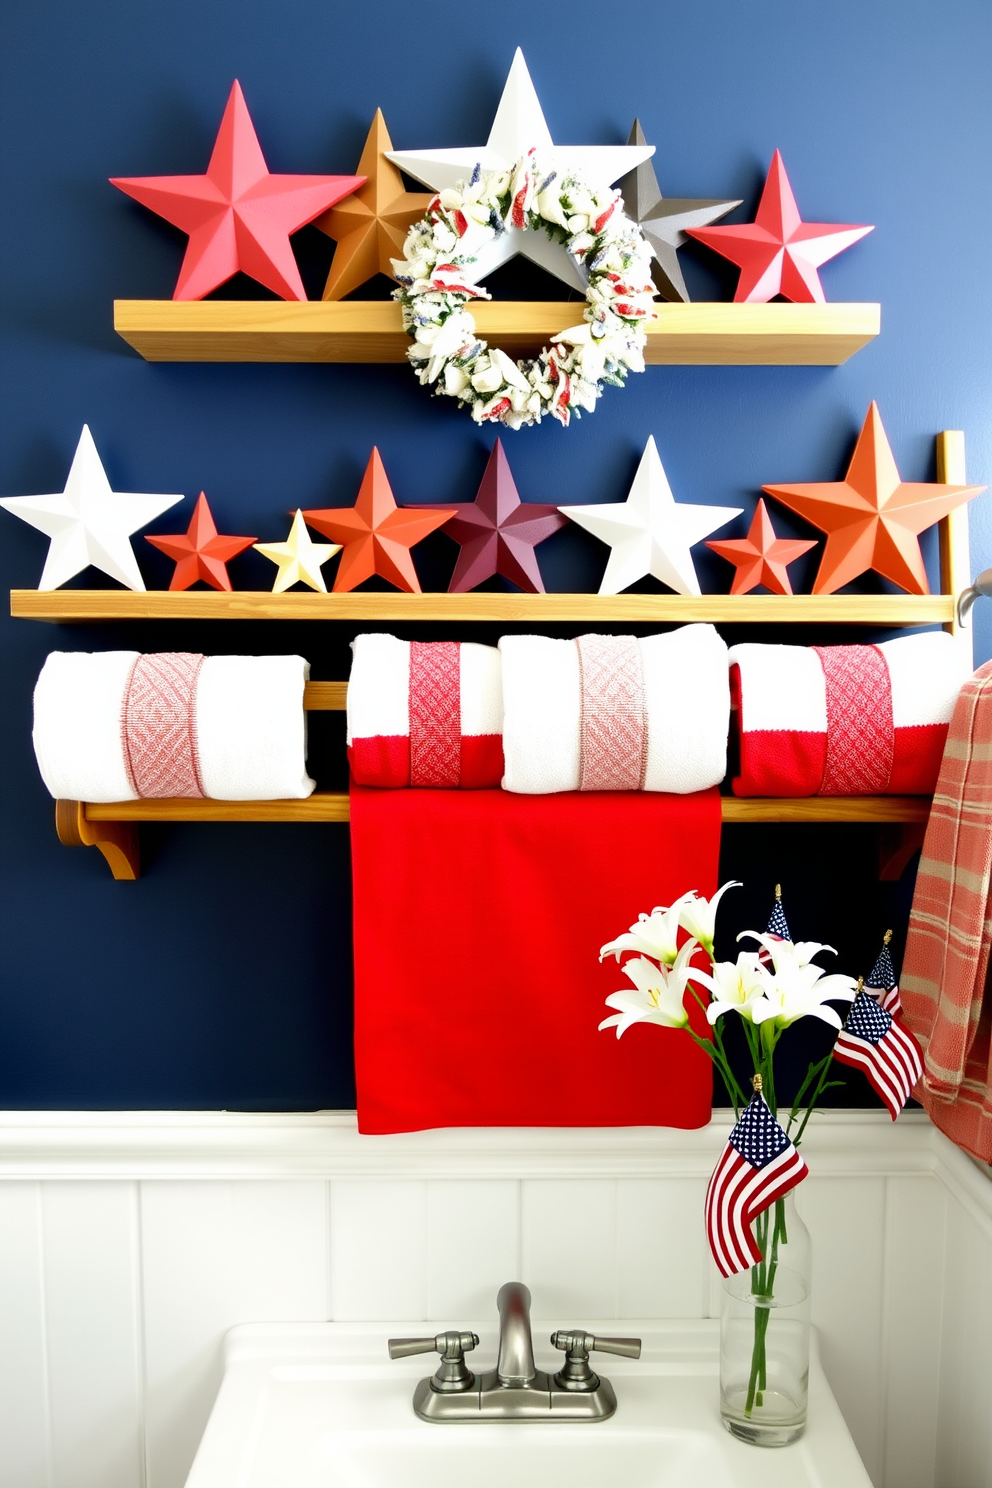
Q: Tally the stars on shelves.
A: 13